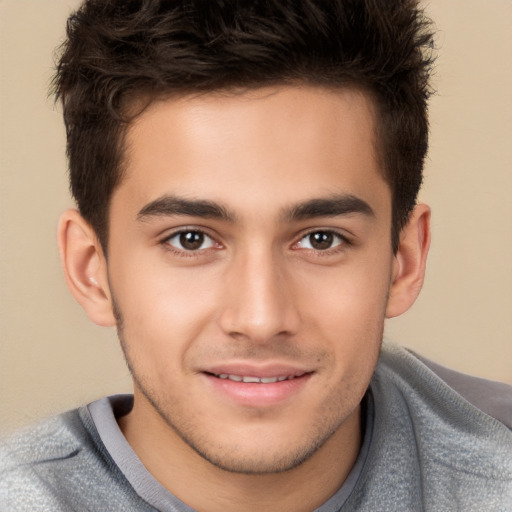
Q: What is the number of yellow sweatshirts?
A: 0